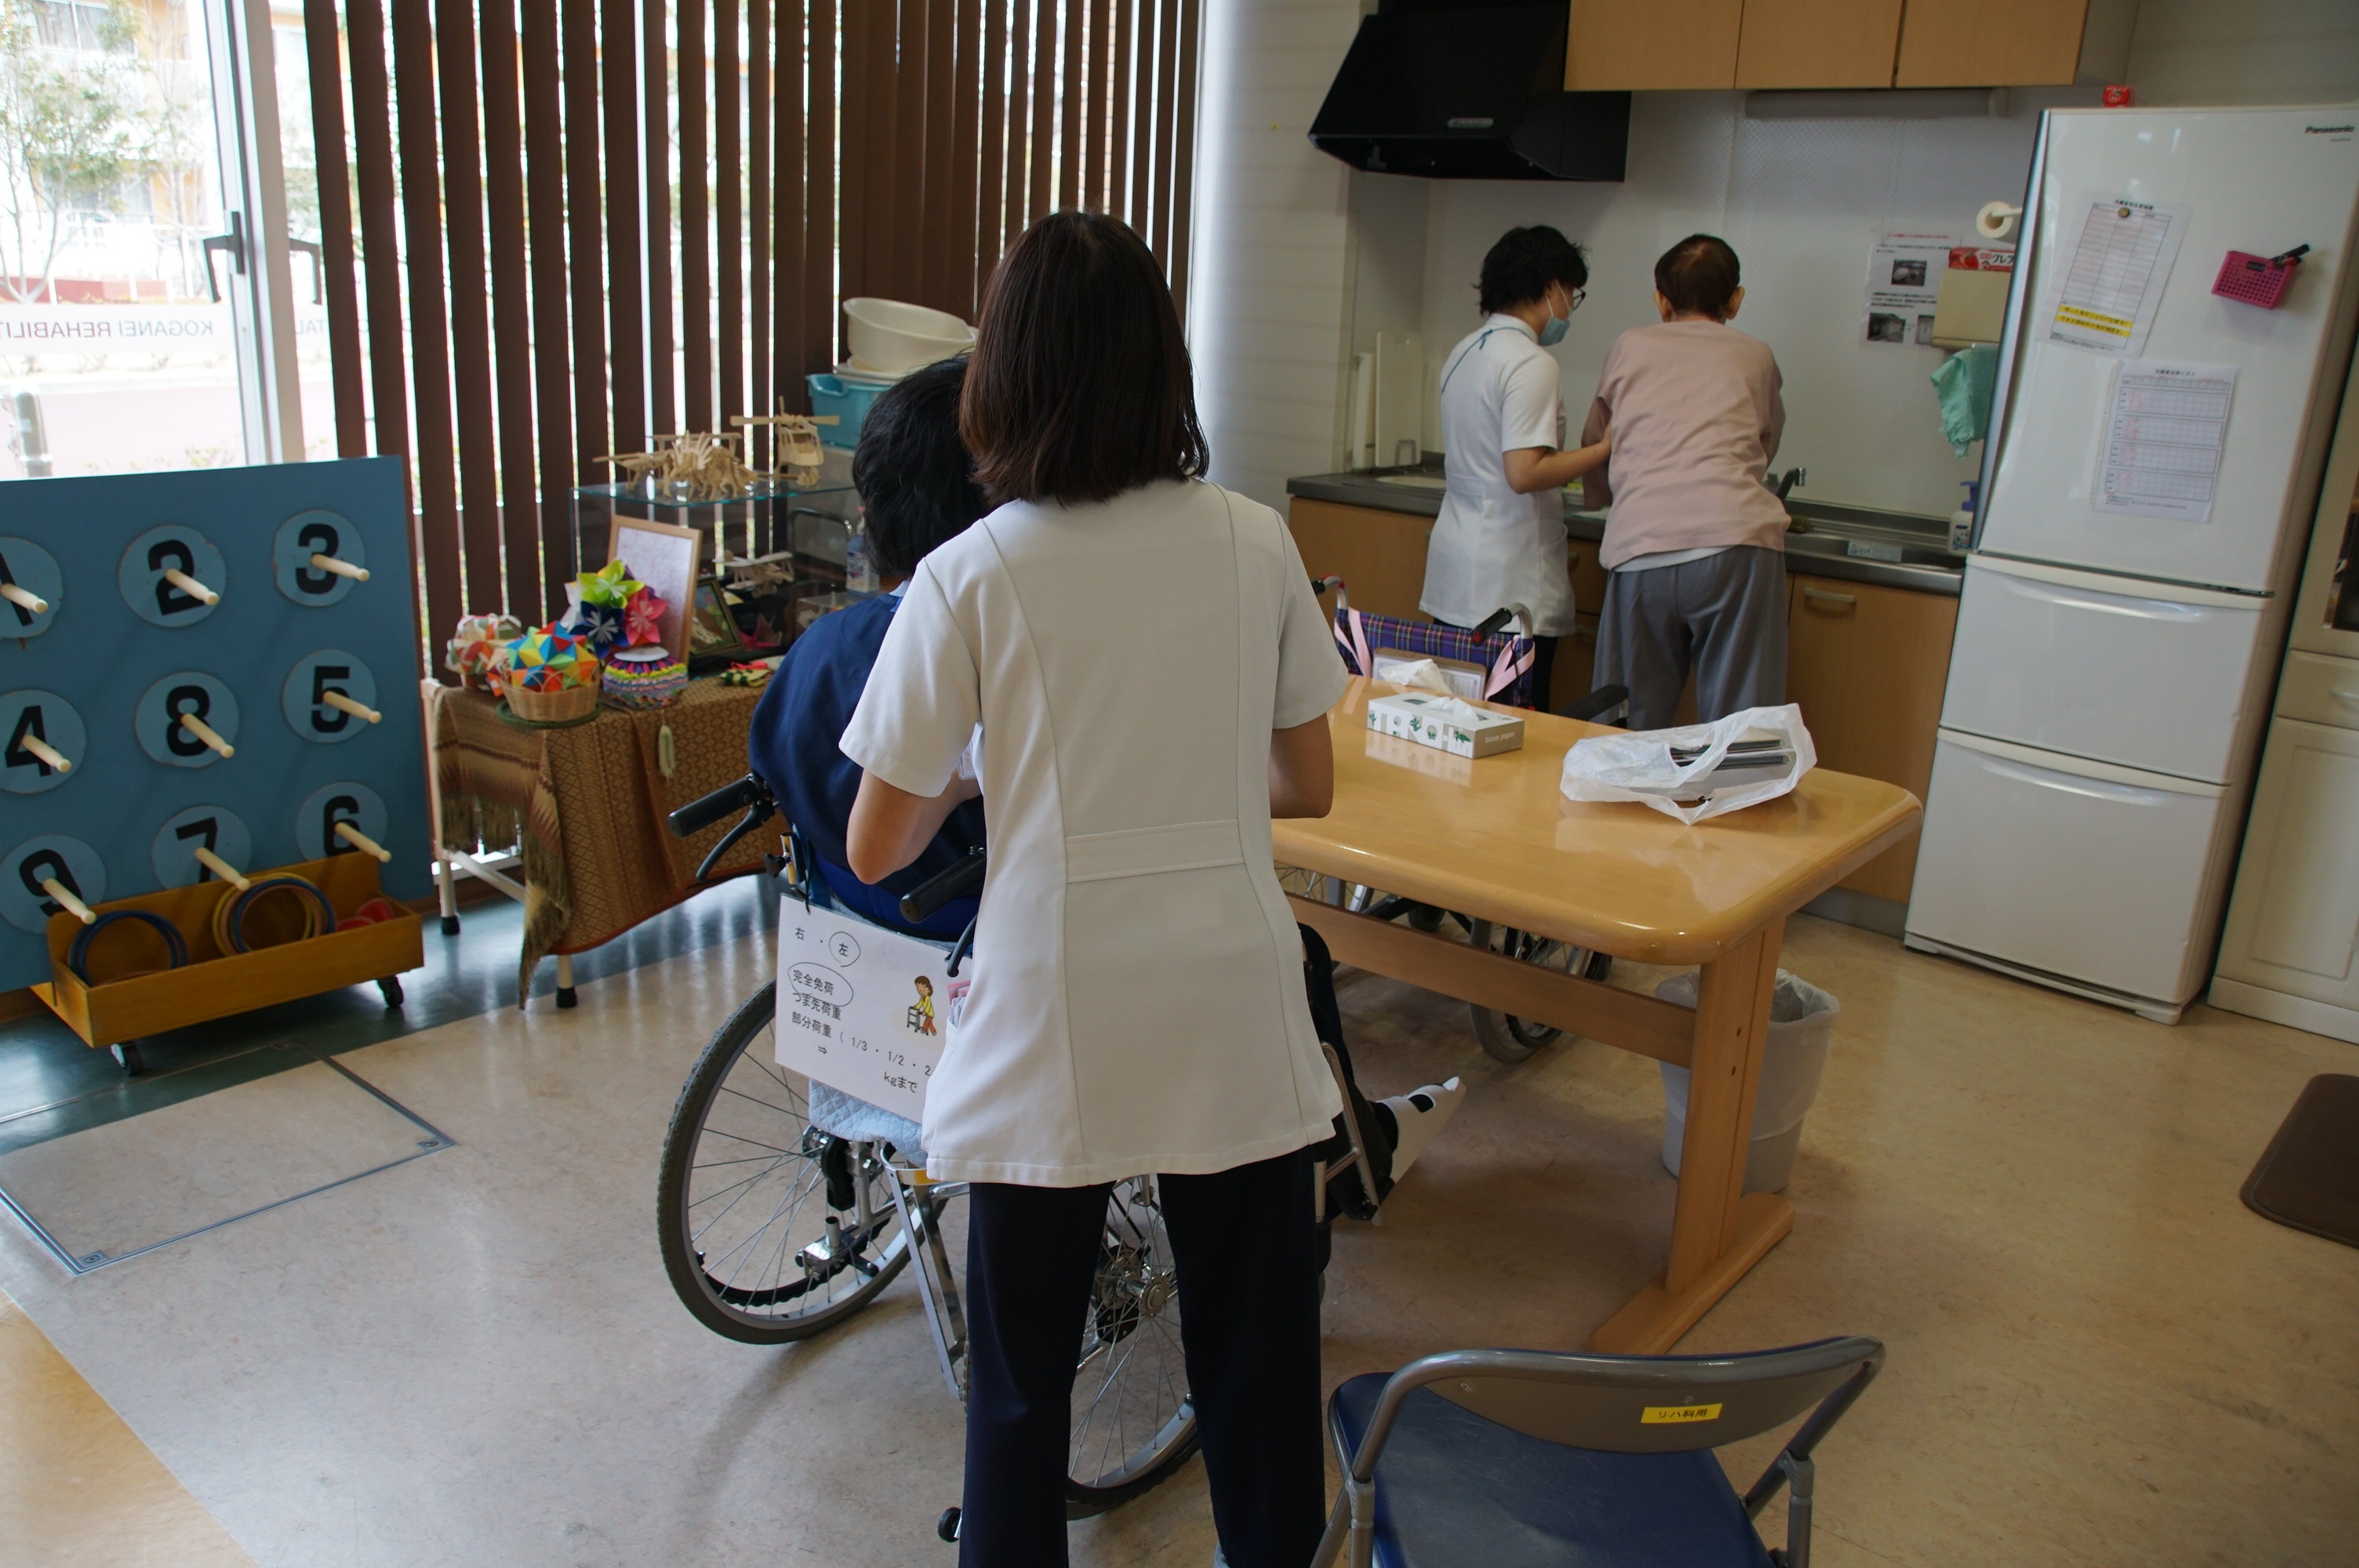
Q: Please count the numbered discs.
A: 9